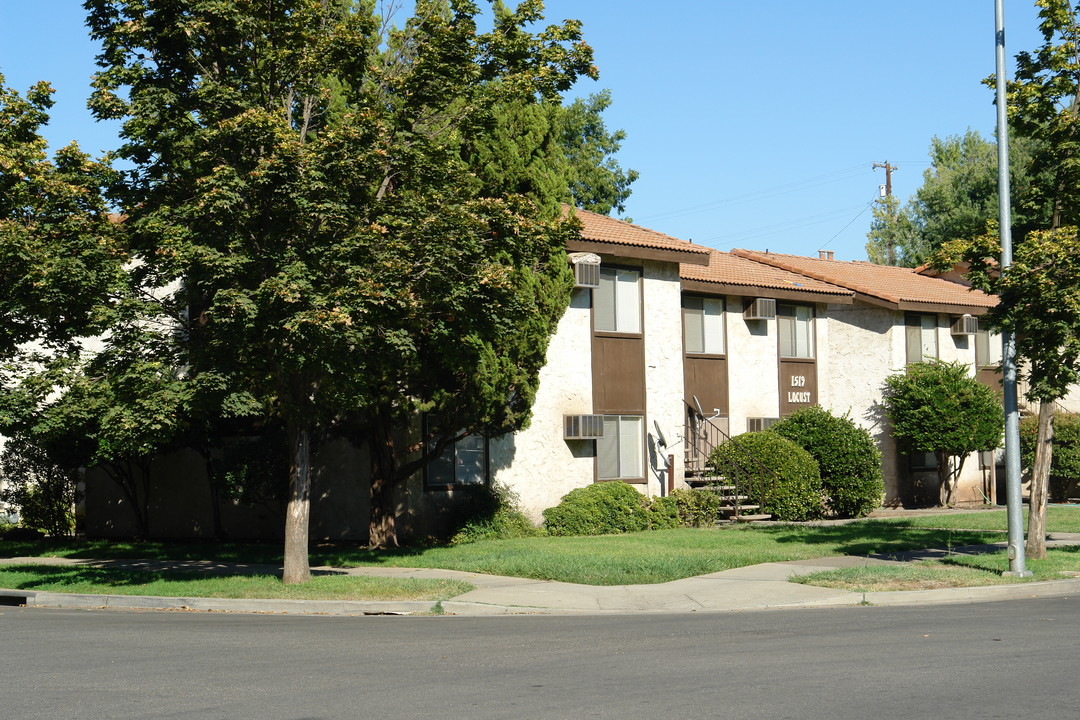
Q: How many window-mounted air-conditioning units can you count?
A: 5